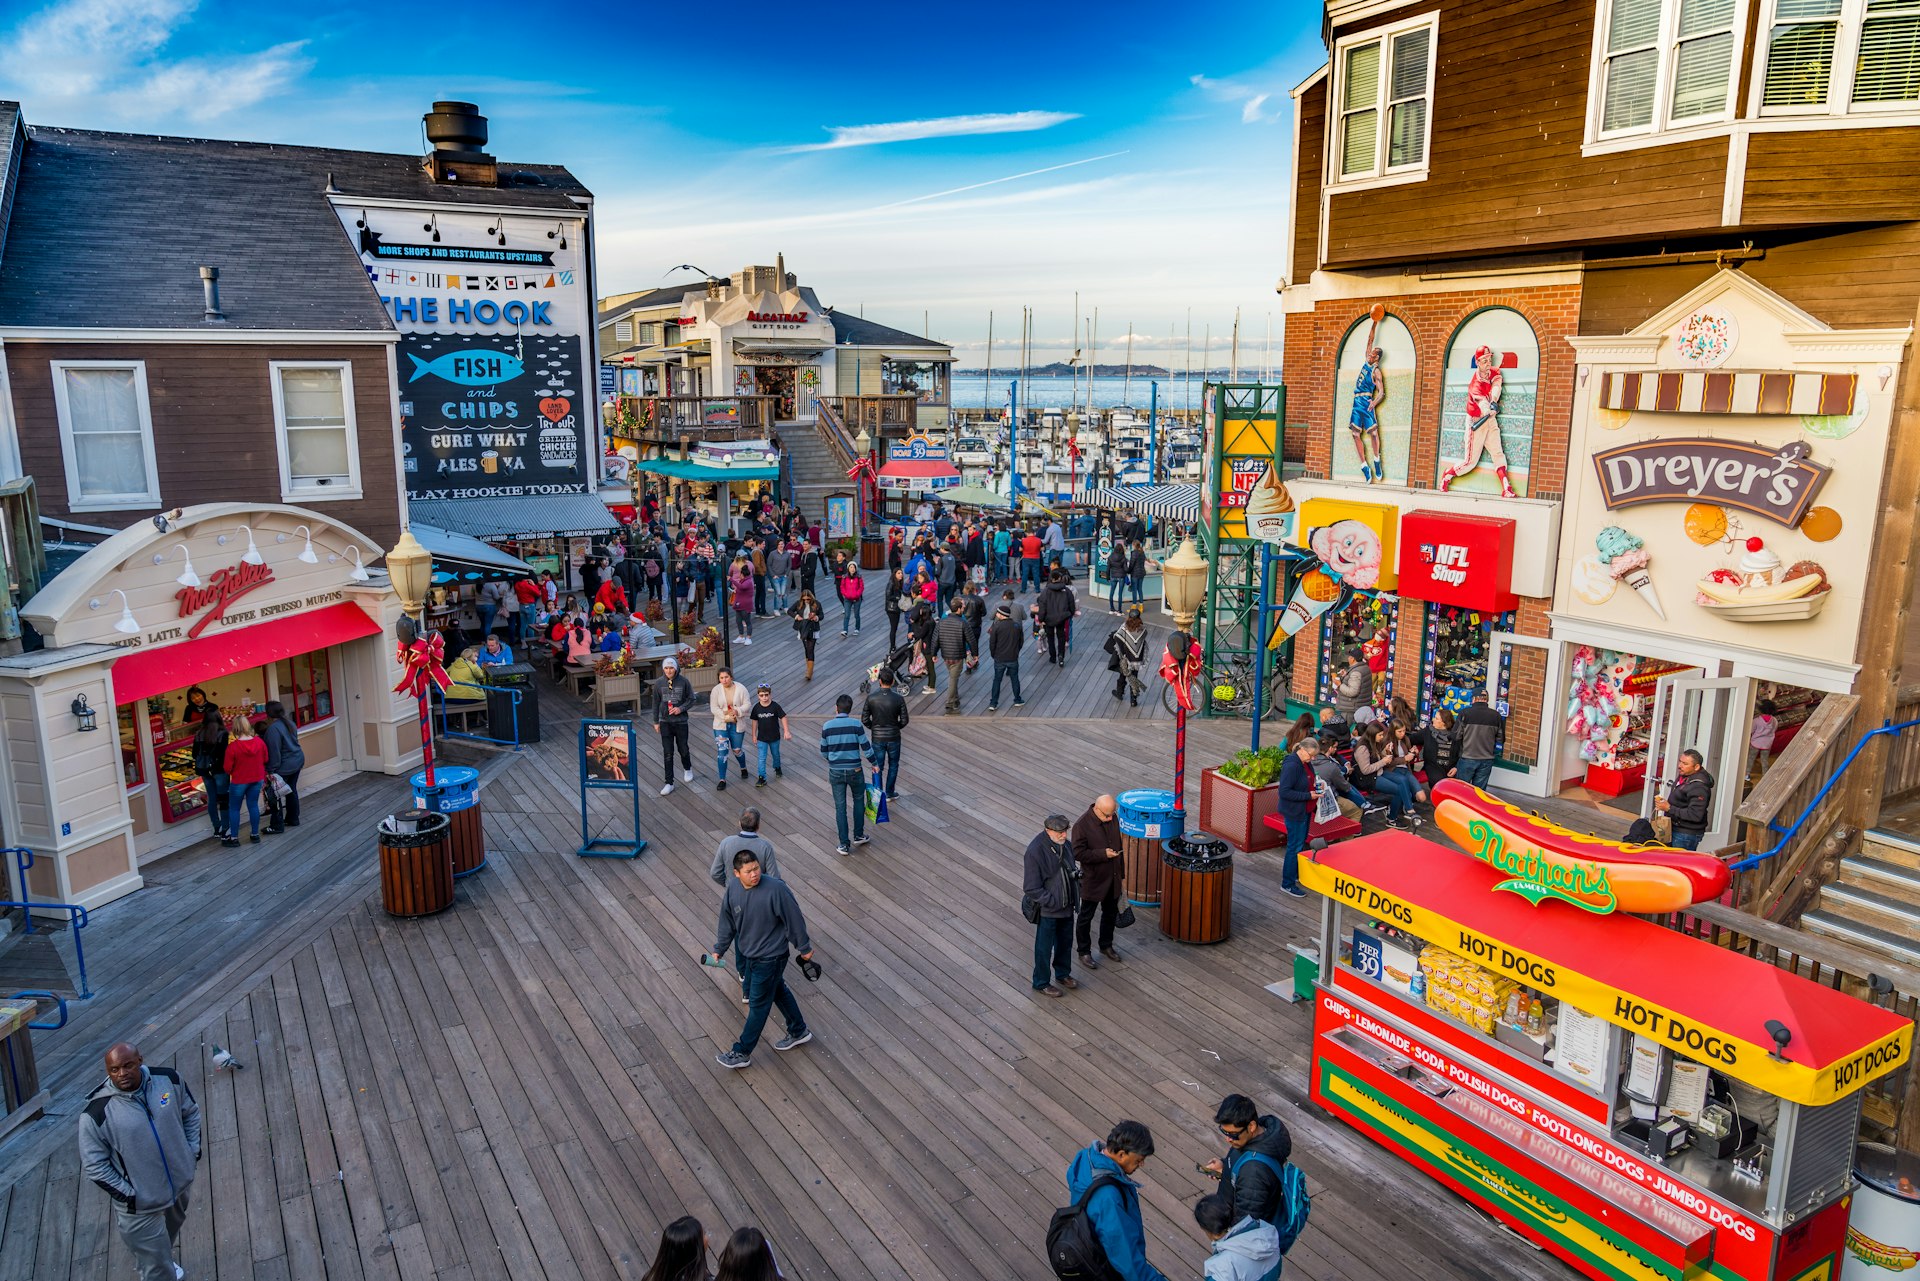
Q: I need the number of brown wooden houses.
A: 2